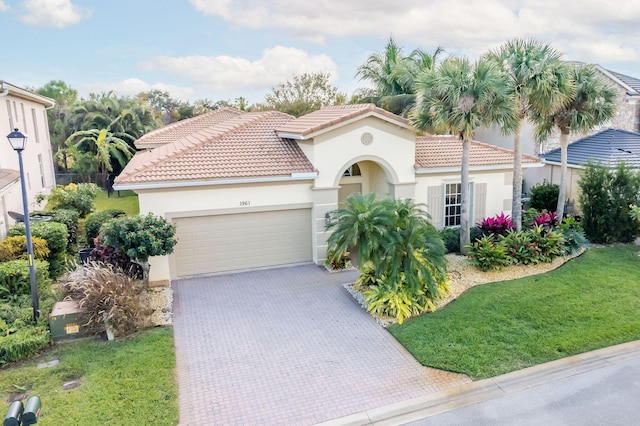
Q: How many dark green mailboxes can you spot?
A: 2